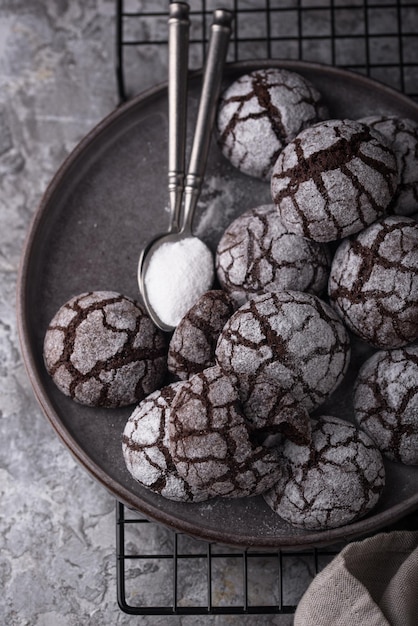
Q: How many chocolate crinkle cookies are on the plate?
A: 12